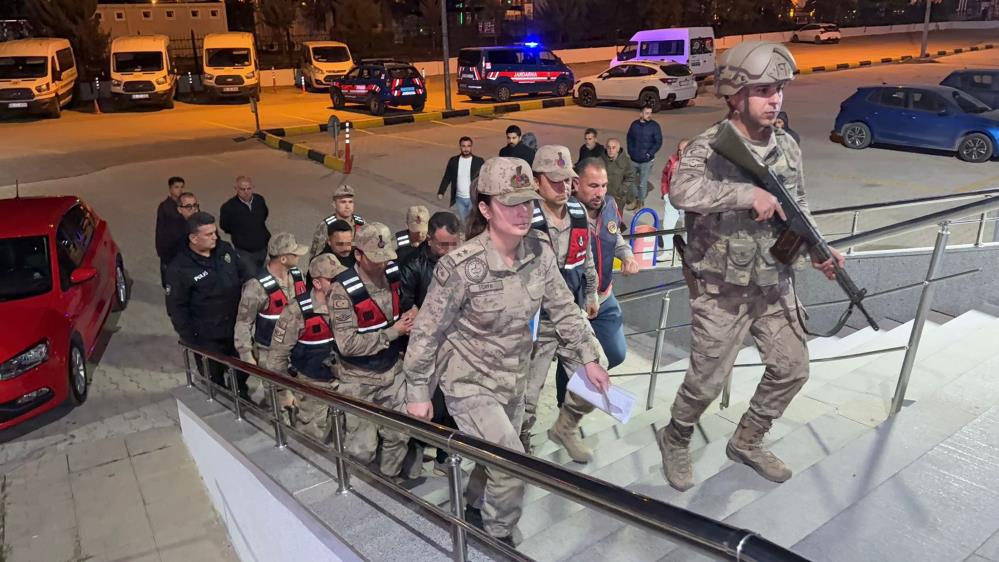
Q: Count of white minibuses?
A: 5